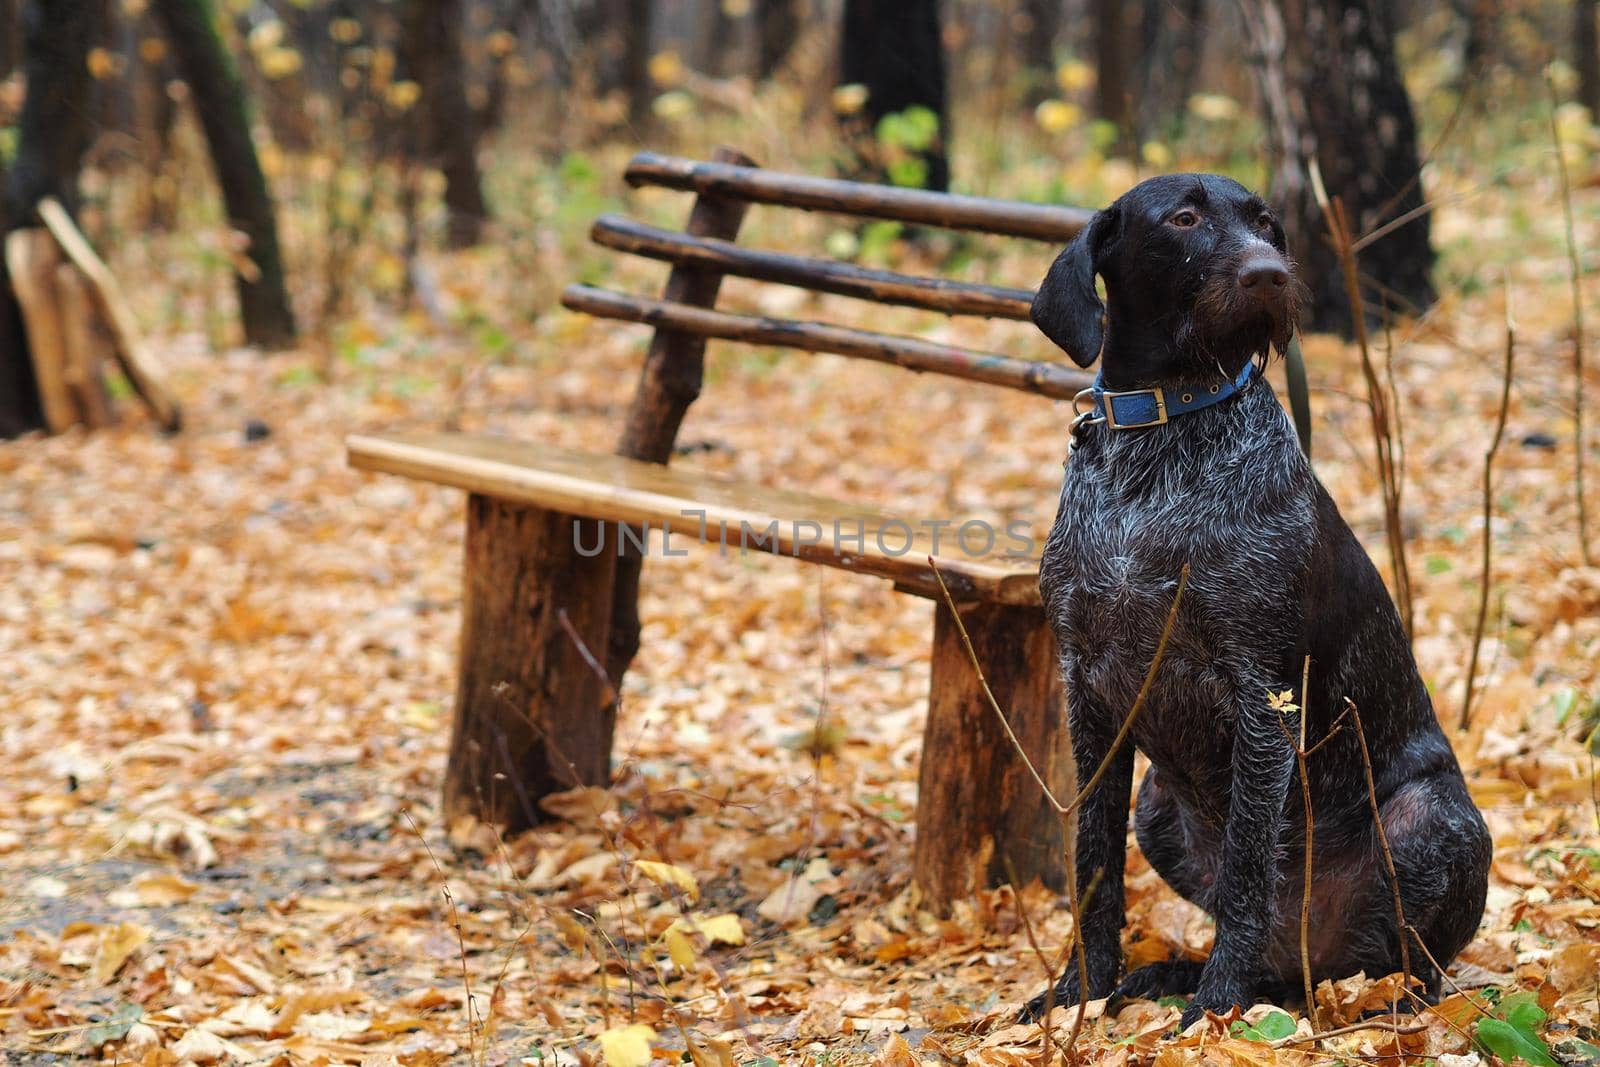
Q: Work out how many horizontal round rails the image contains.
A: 3